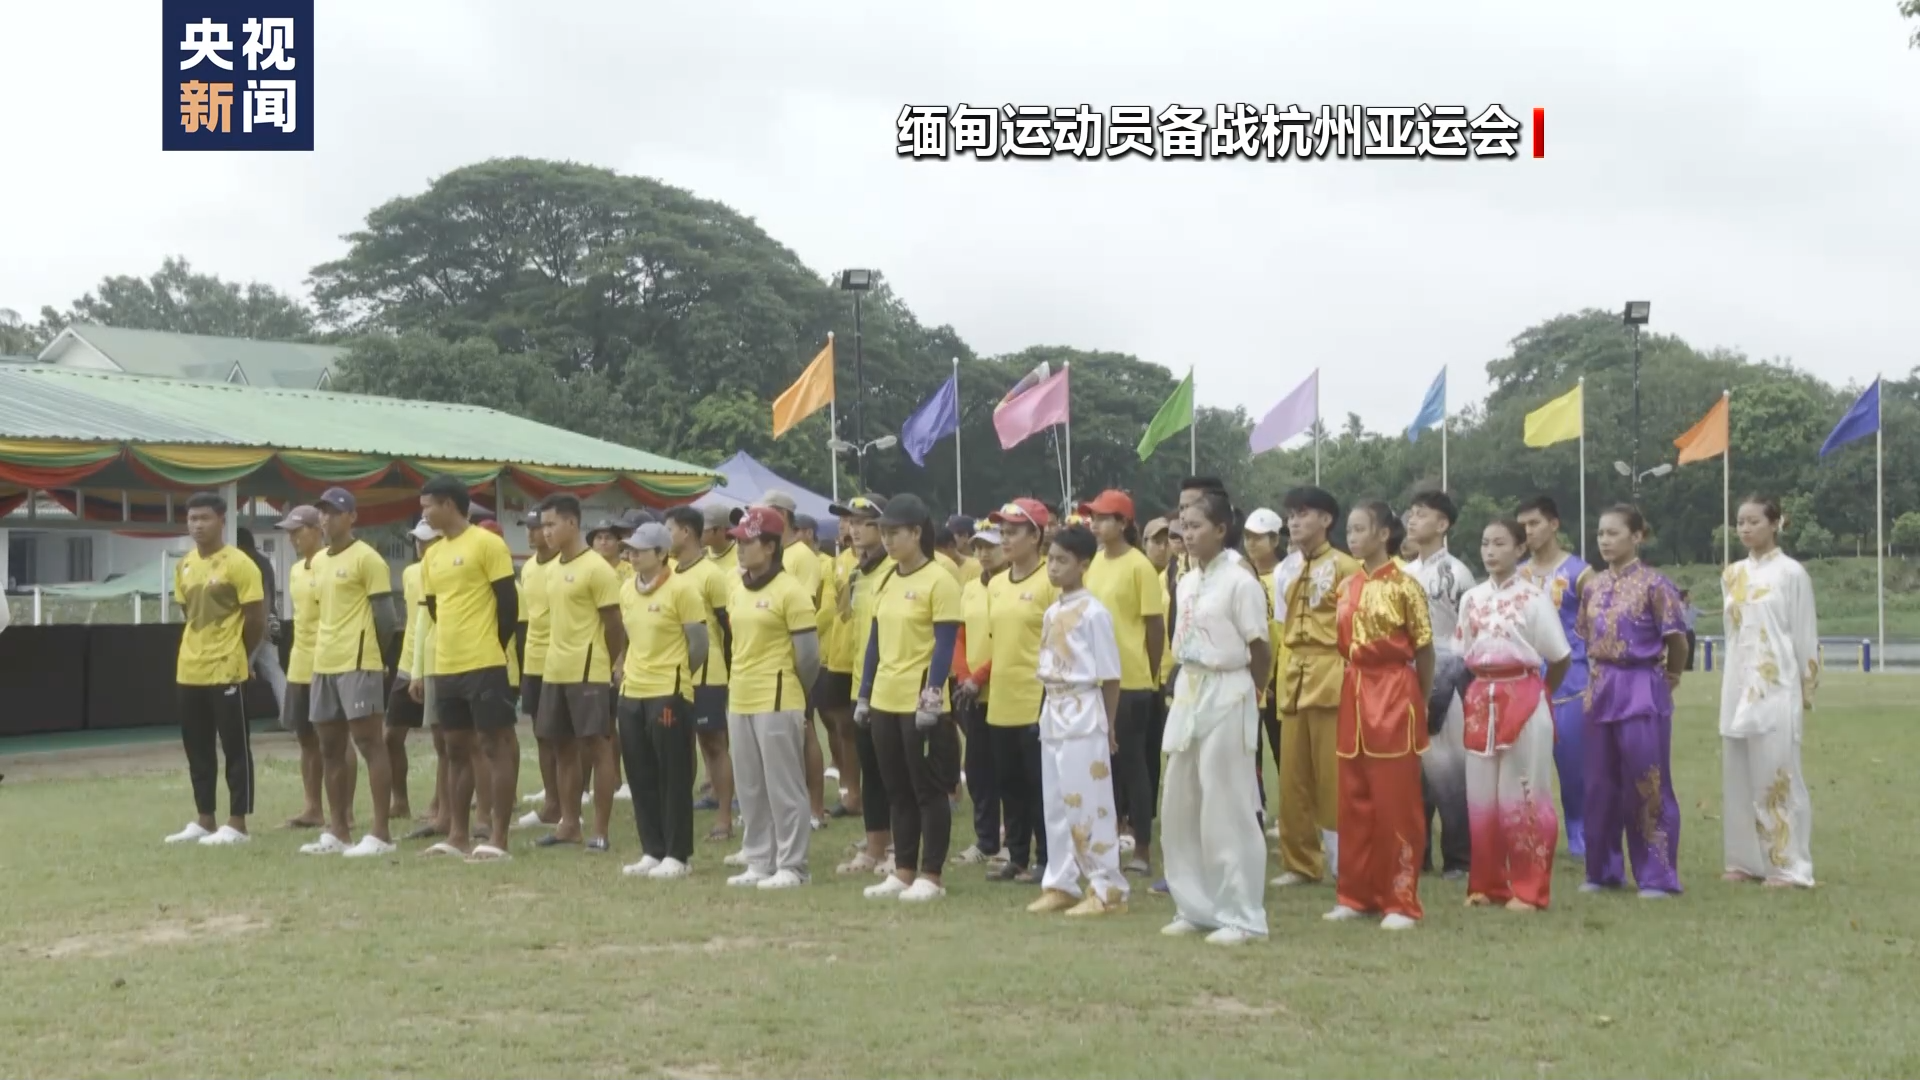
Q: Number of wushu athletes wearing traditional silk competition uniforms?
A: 9